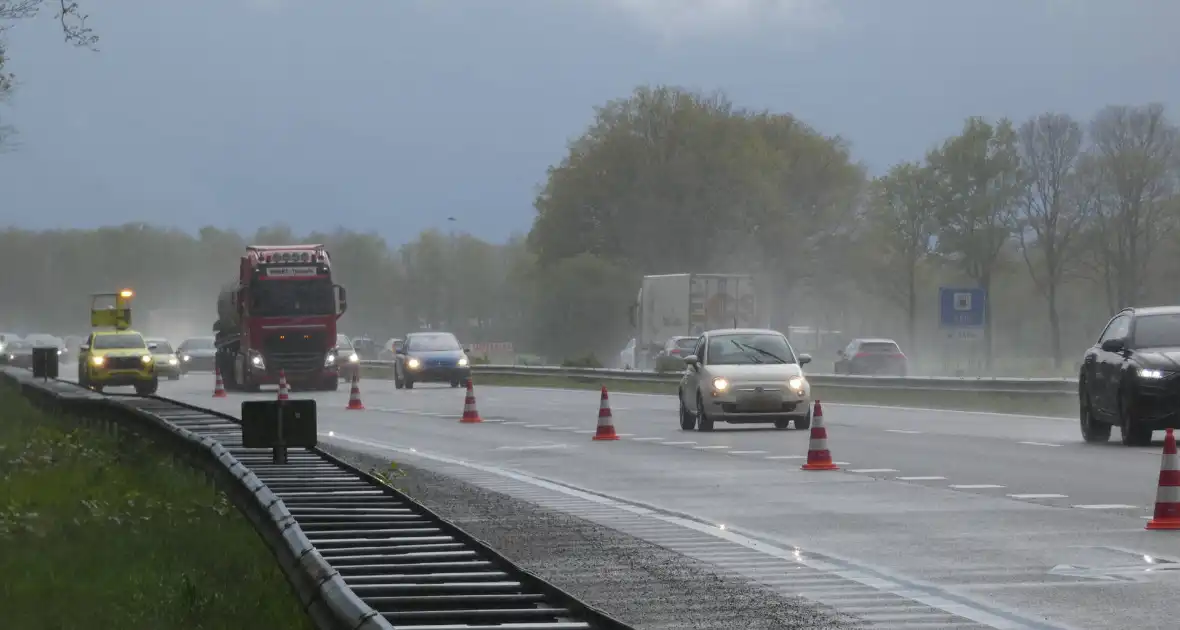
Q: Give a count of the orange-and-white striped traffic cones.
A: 7